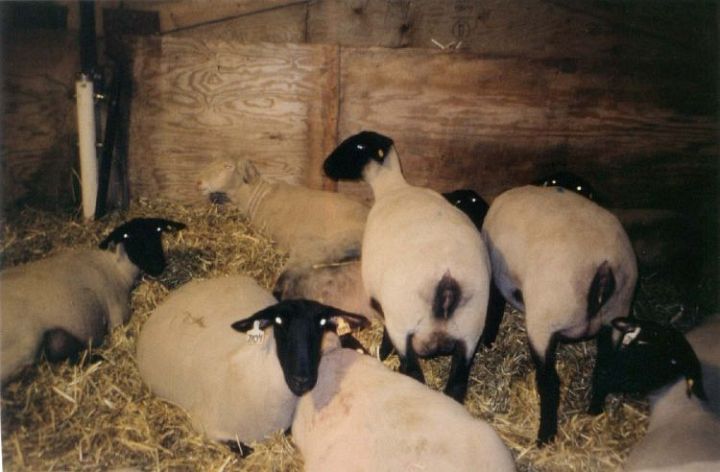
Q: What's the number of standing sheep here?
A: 2